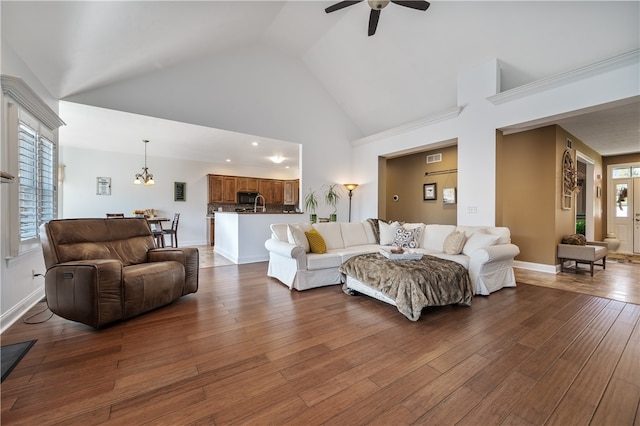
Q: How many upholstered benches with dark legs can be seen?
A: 1